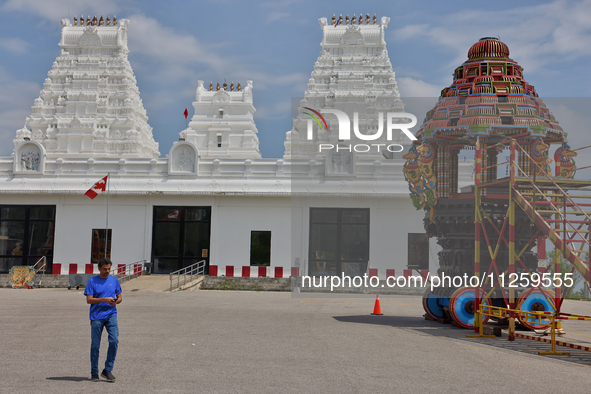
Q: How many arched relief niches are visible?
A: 3